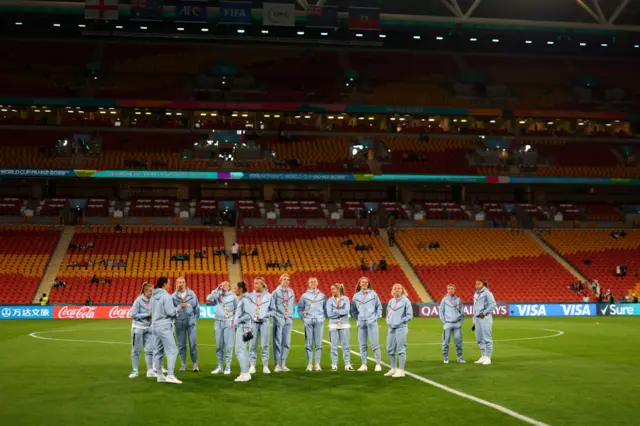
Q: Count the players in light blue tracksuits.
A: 13